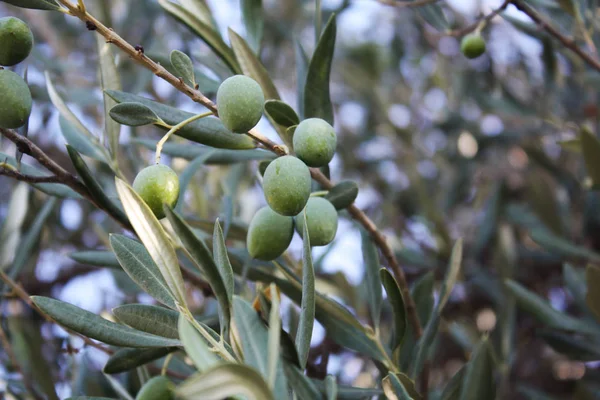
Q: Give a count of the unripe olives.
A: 10